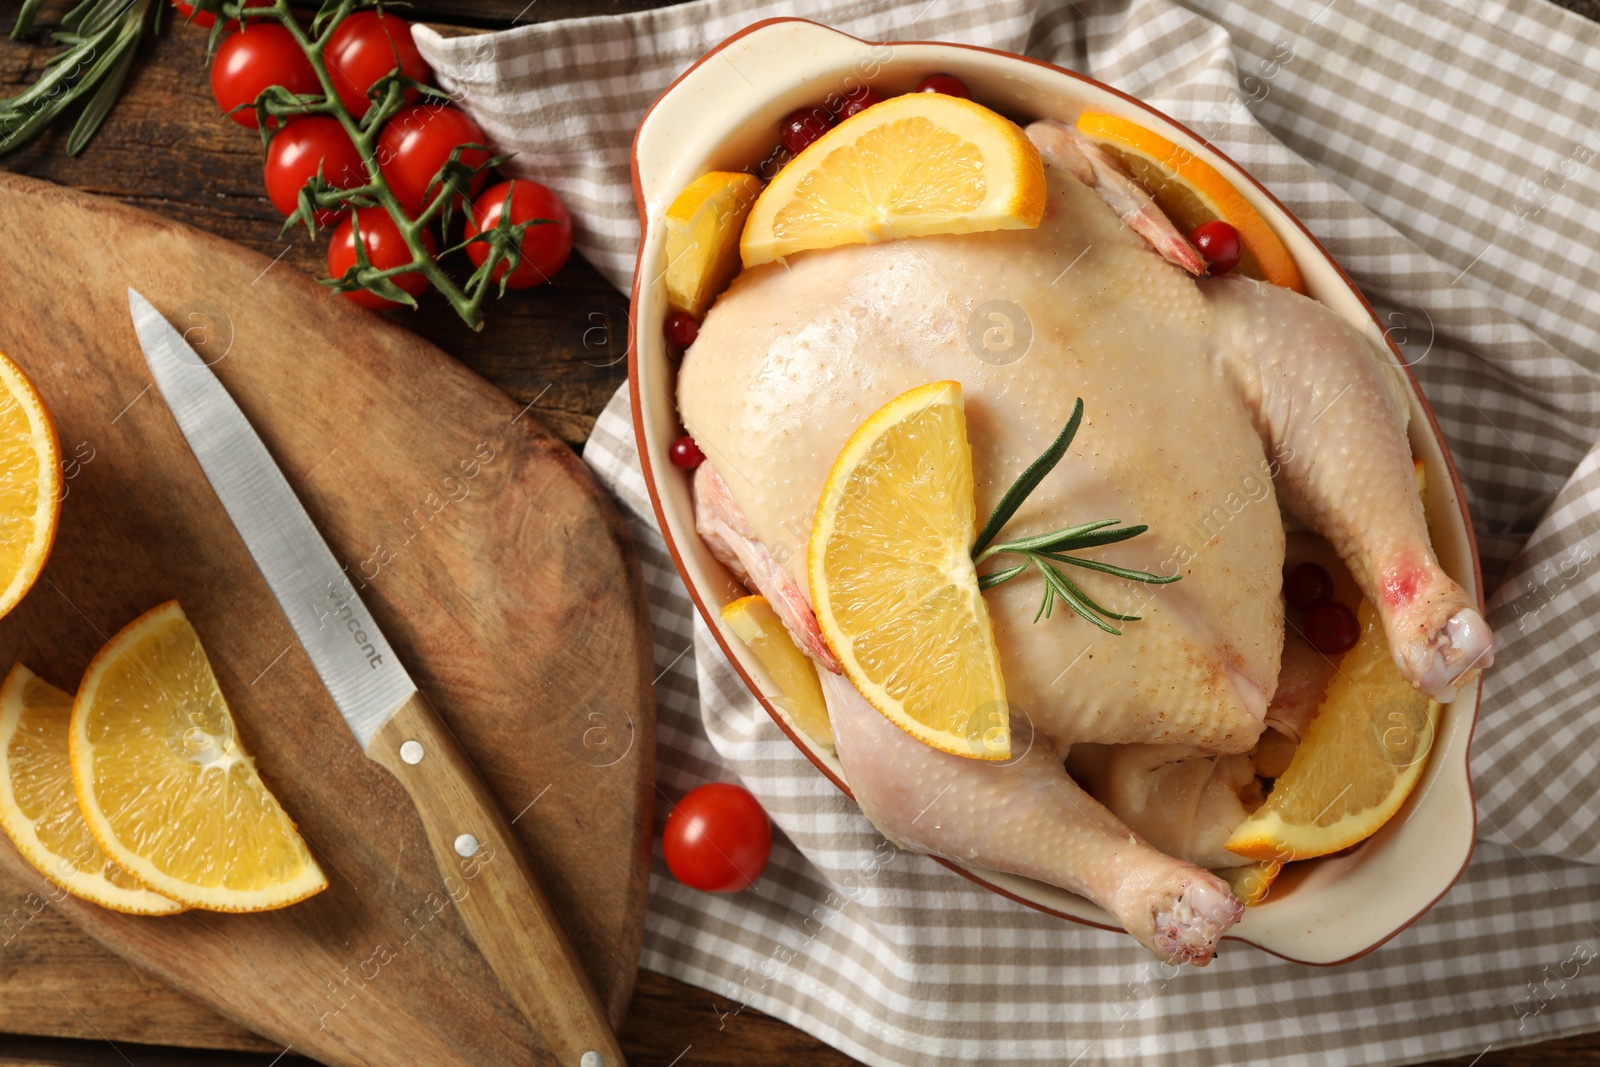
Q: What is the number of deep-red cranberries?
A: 8